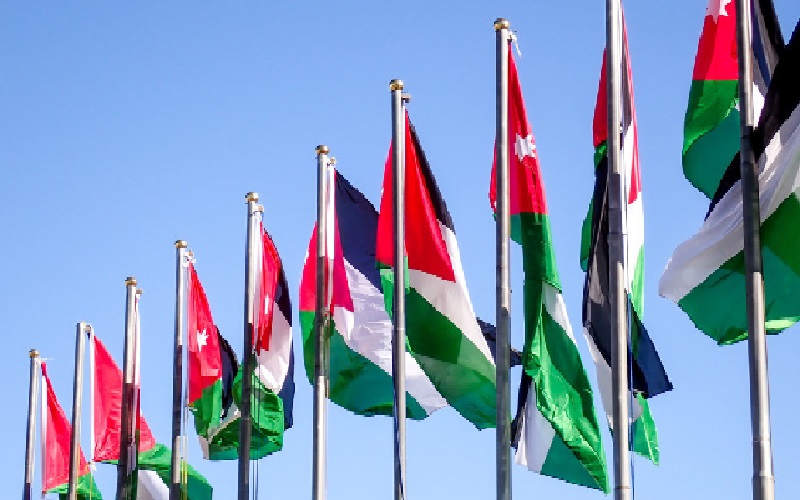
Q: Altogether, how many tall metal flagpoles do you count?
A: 10